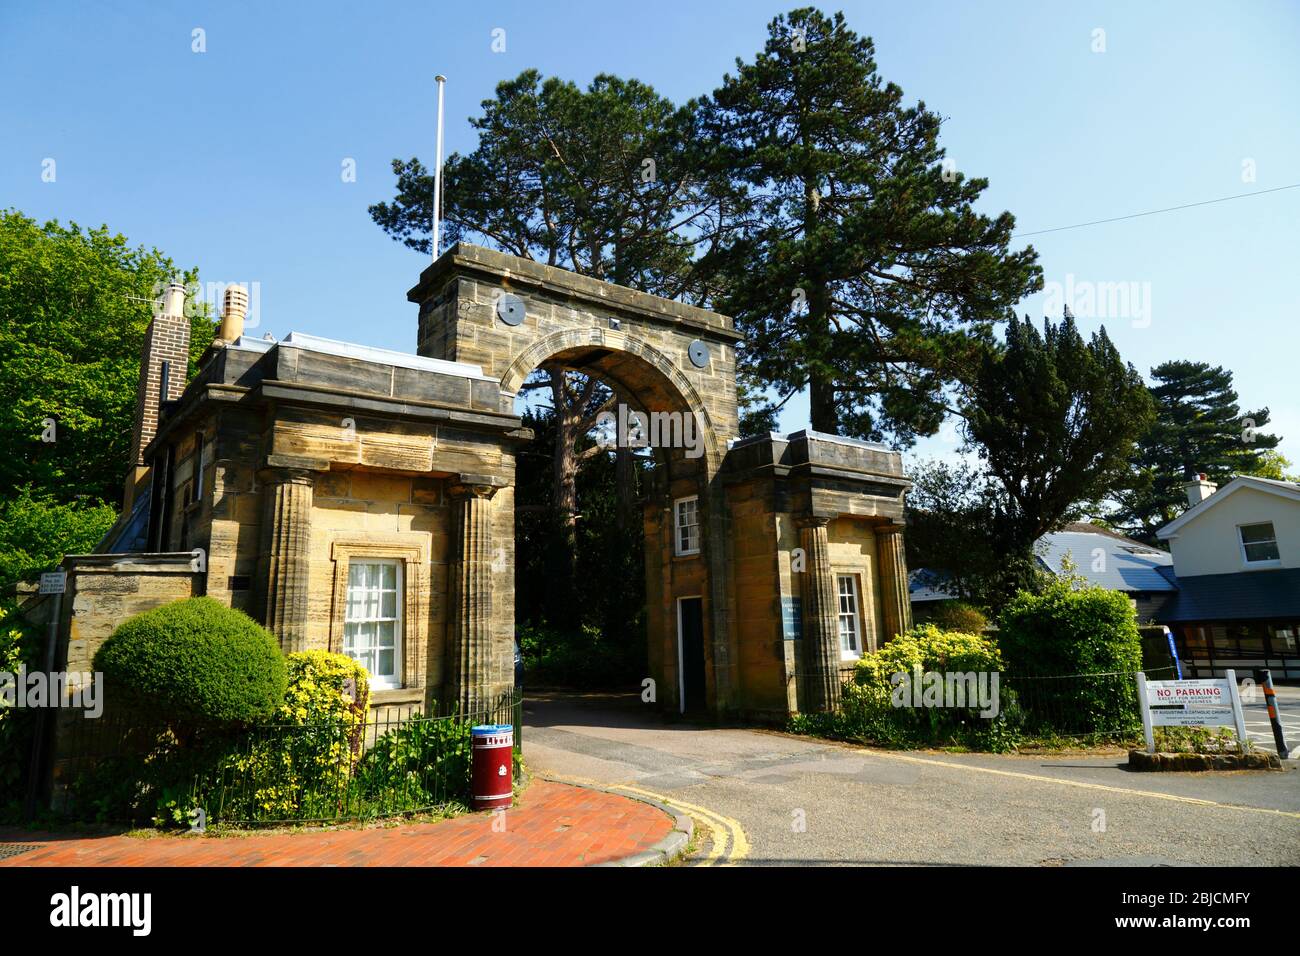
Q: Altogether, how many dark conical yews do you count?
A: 1